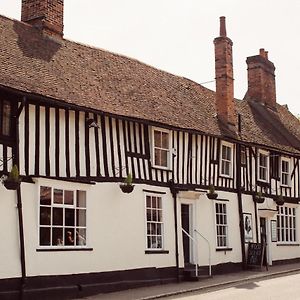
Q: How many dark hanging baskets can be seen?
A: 5